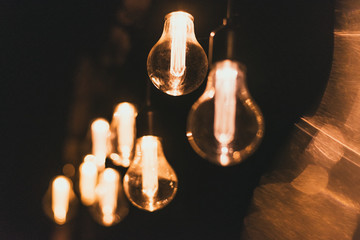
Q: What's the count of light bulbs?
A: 8